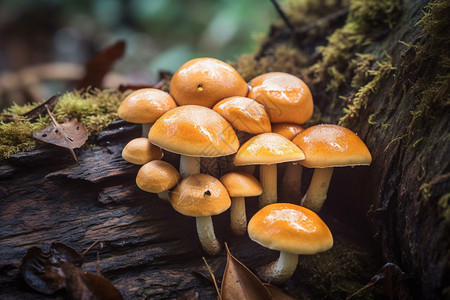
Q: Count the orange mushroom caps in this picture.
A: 13